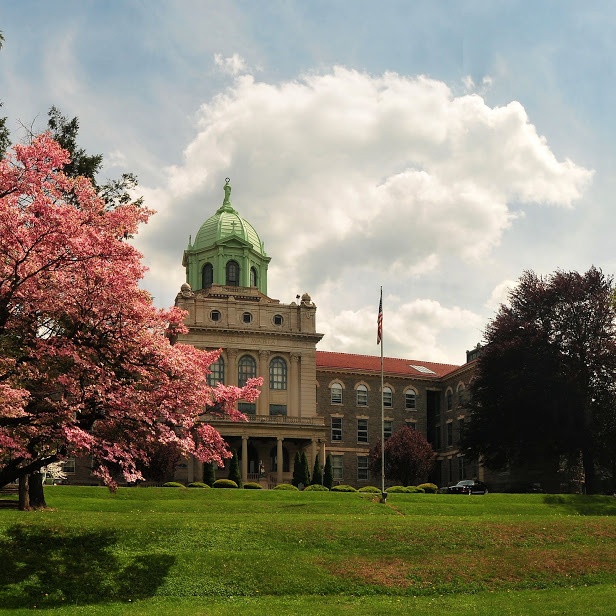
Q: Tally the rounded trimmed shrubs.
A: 11